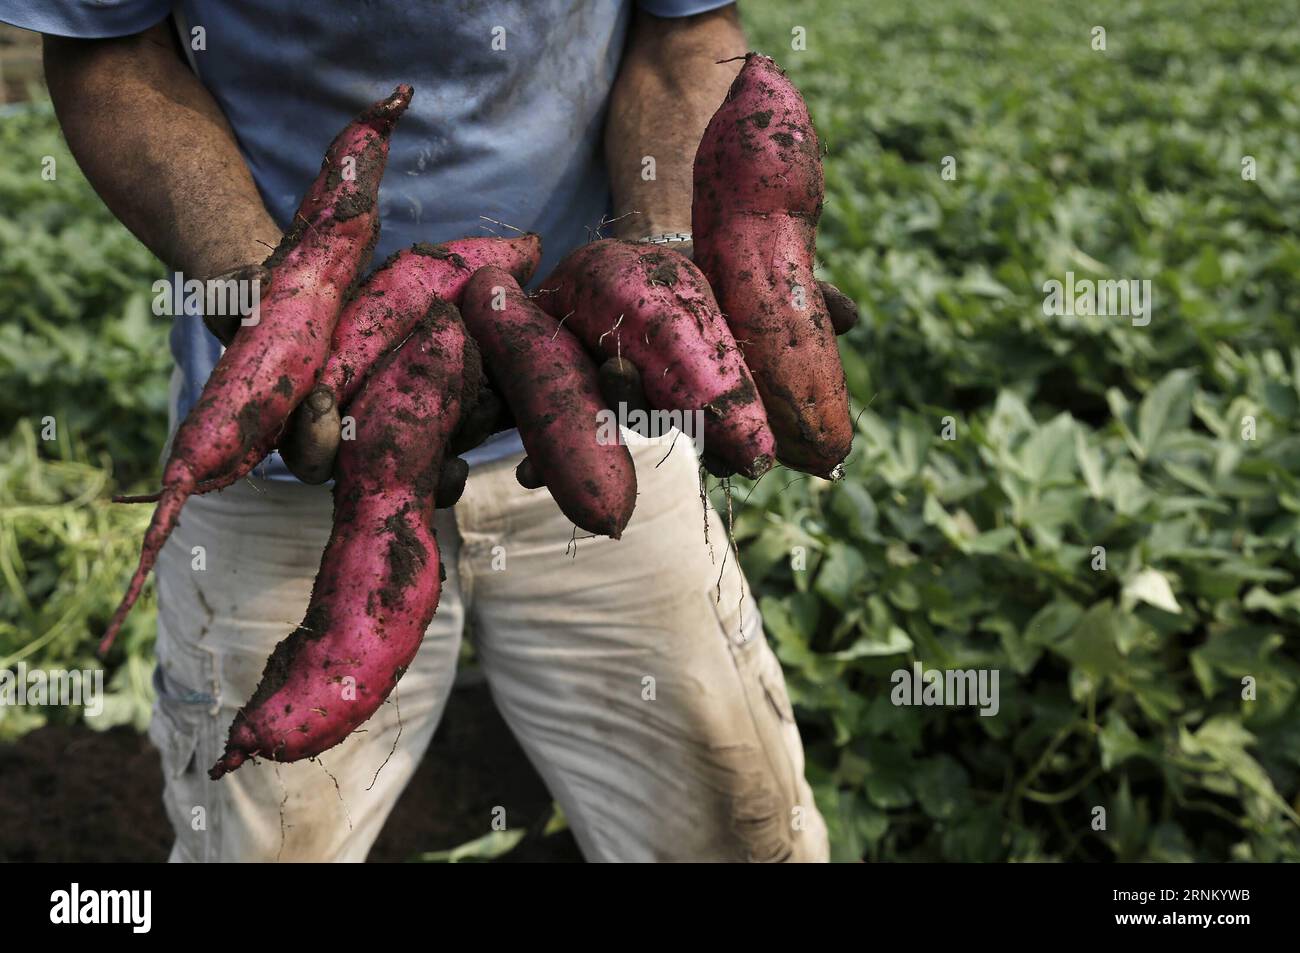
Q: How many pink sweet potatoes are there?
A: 6